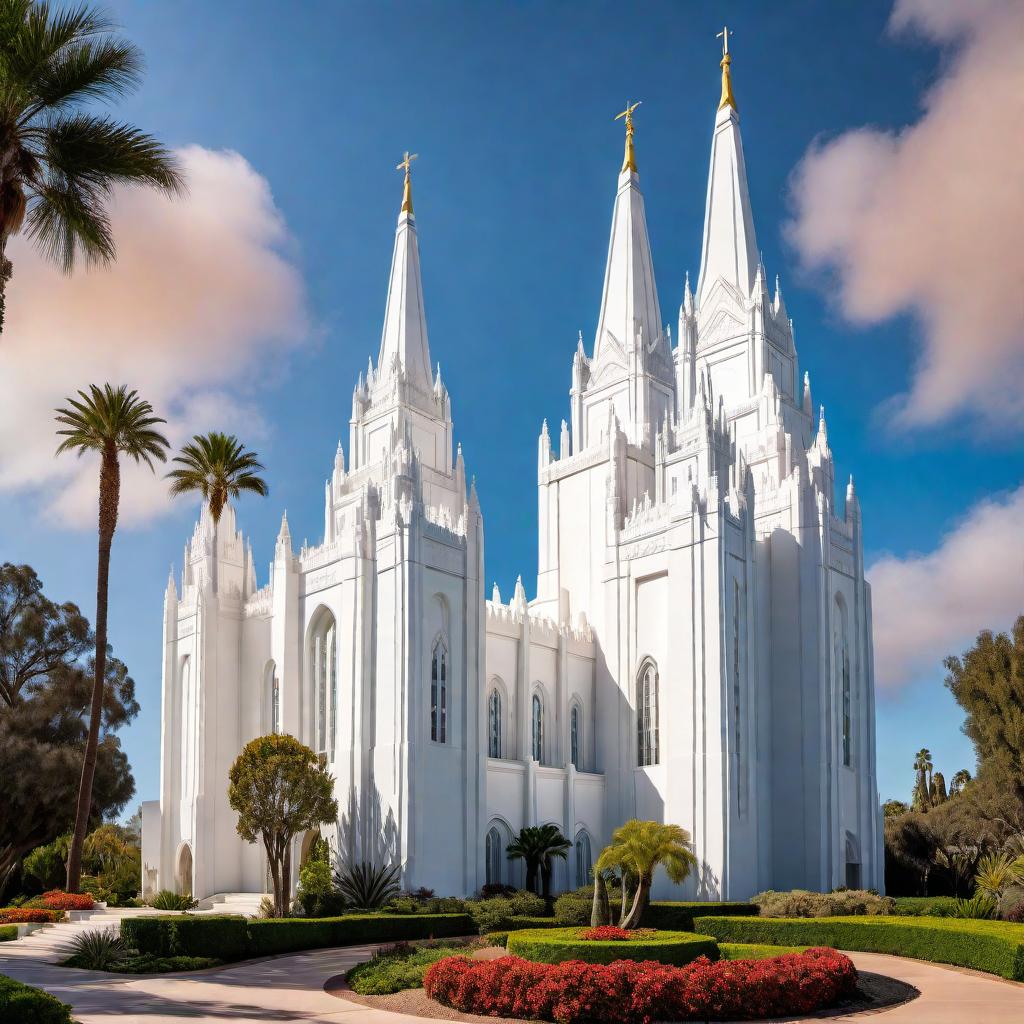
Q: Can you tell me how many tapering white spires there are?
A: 3